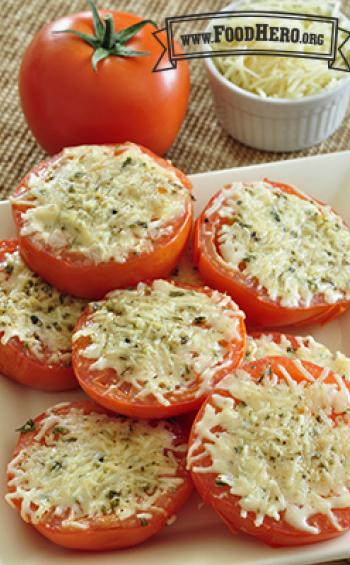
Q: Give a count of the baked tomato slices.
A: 7